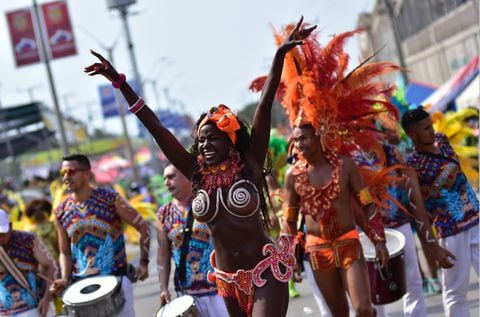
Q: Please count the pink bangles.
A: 2